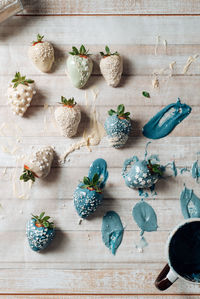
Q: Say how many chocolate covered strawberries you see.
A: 10